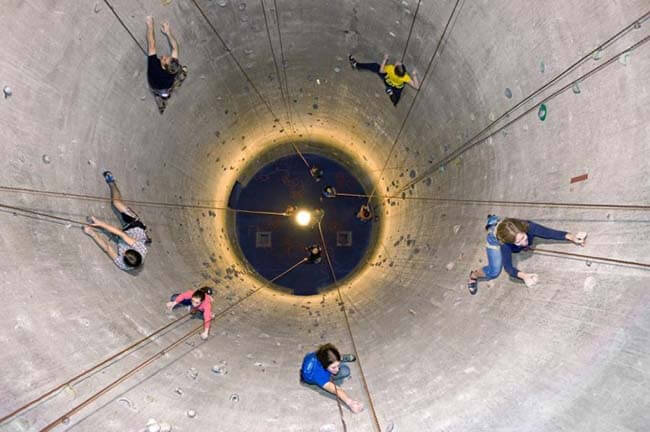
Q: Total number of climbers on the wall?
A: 6